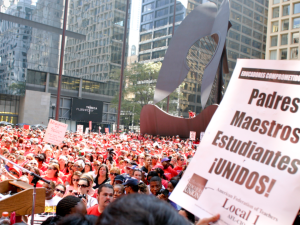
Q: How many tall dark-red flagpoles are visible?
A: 3